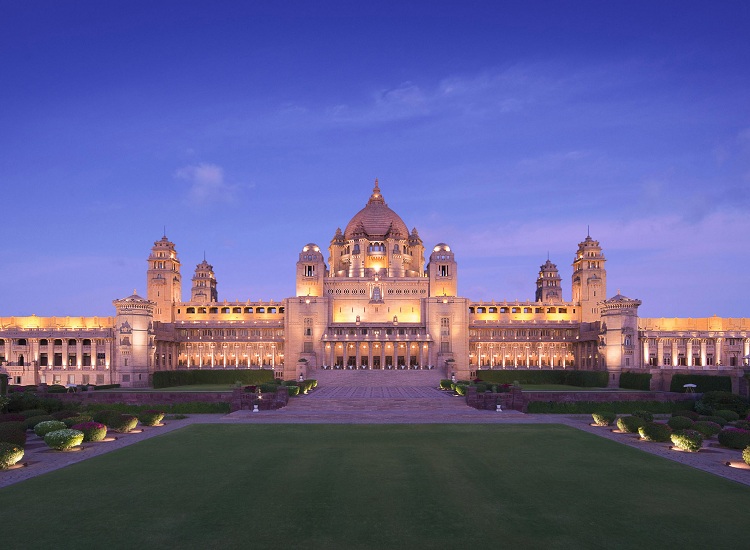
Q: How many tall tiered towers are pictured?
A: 4